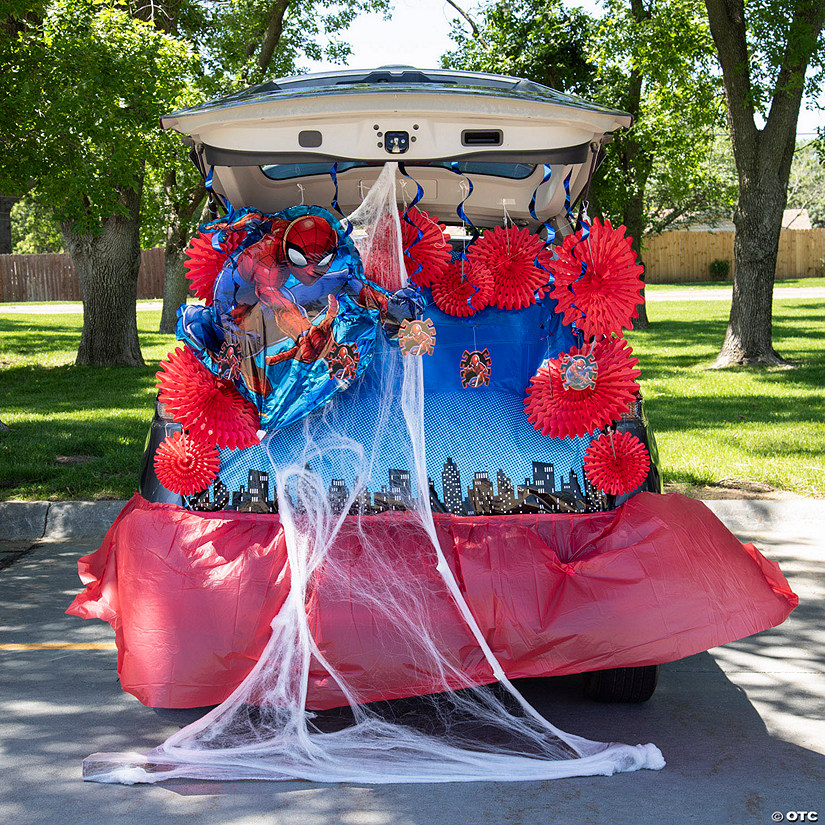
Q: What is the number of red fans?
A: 9